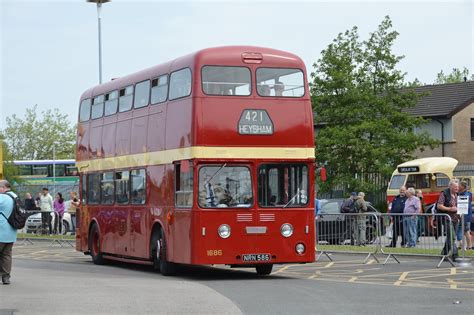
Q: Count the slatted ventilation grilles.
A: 2